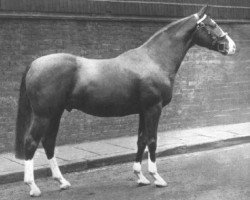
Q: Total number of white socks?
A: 4